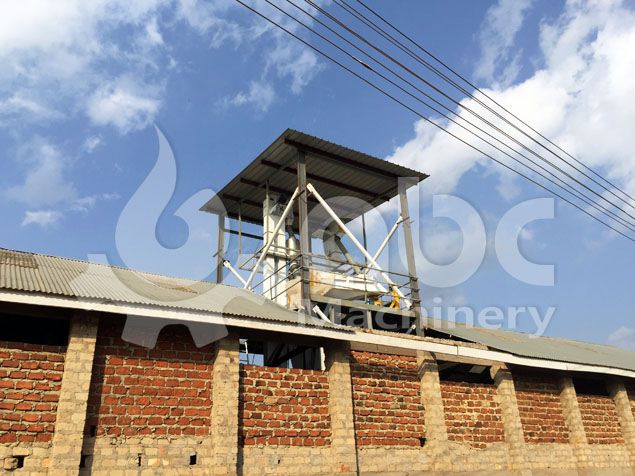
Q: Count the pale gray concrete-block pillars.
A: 7